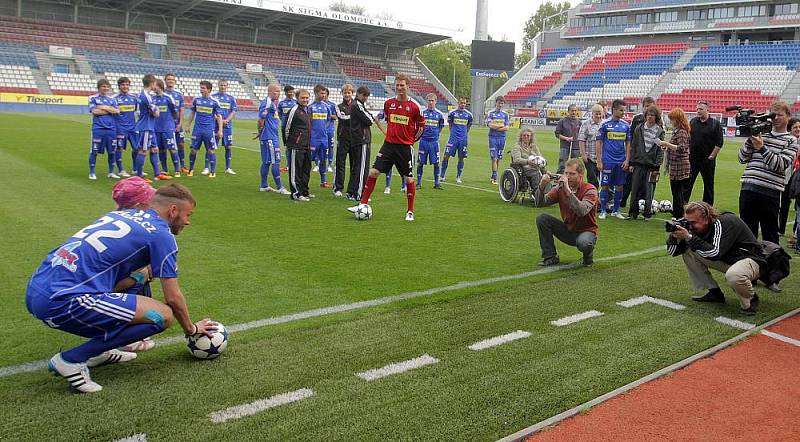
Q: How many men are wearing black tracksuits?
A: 3